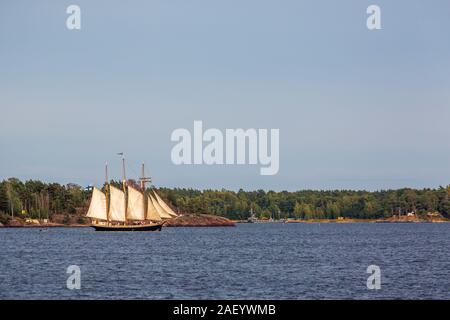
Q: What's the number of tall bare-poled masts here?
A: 3